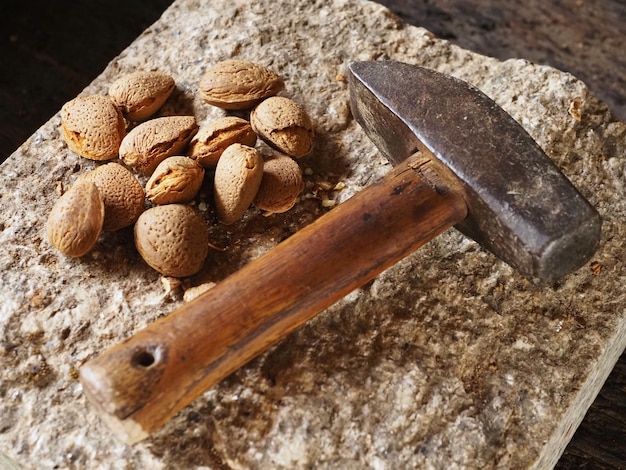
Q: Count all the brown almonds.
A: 12